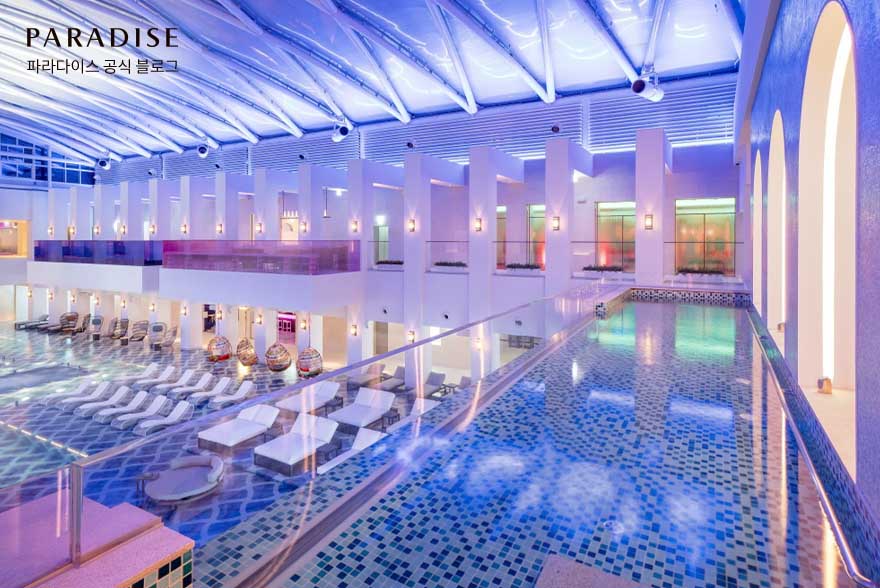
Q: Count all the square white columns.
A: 14